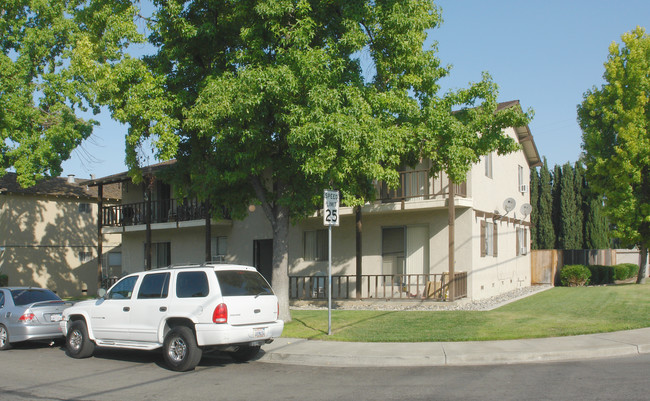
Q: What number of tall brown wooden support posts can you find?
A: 5